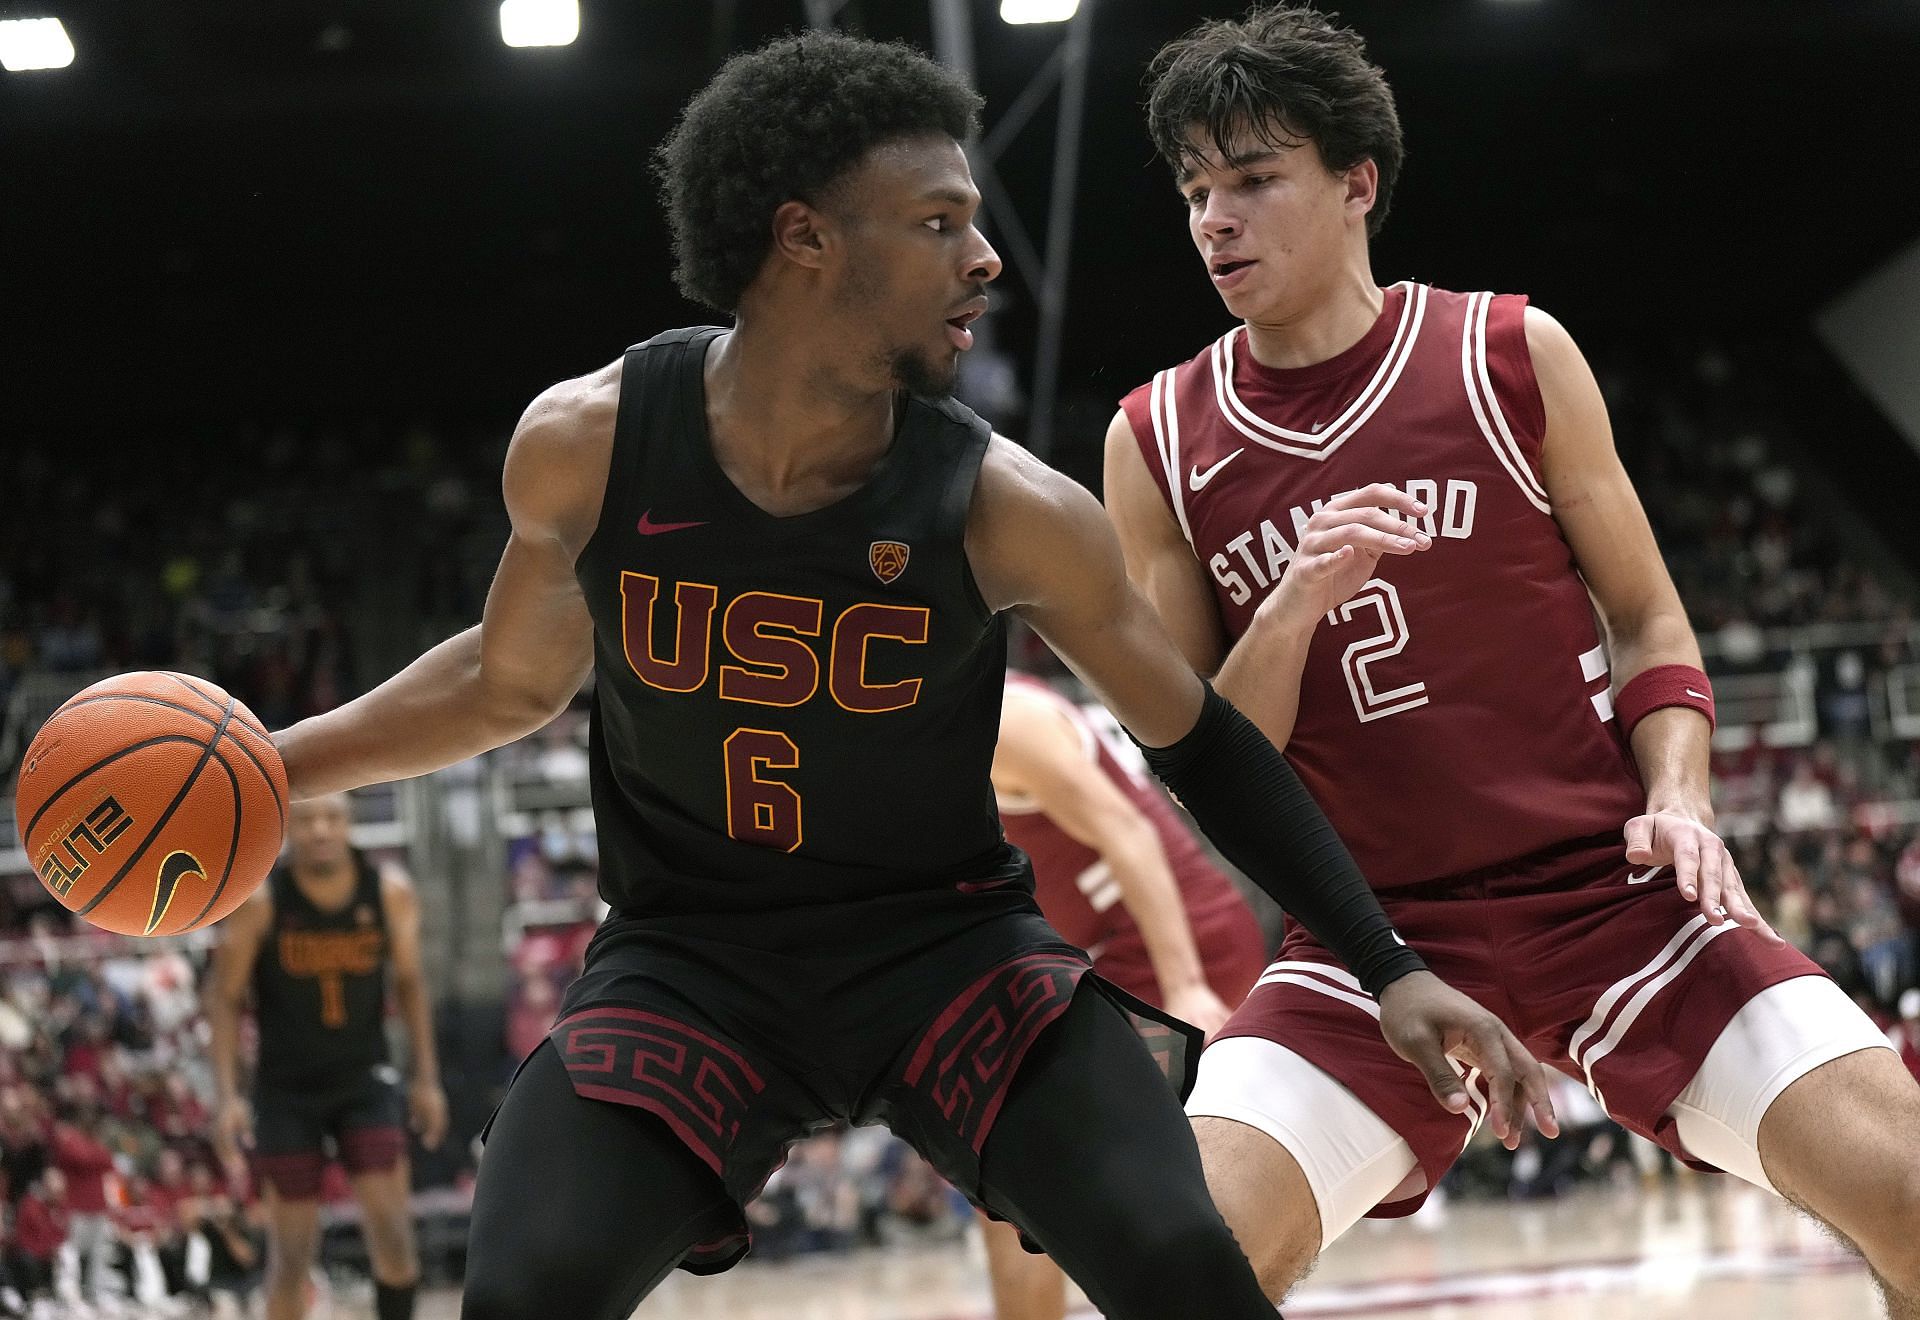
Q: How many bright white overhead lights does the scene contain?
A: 3